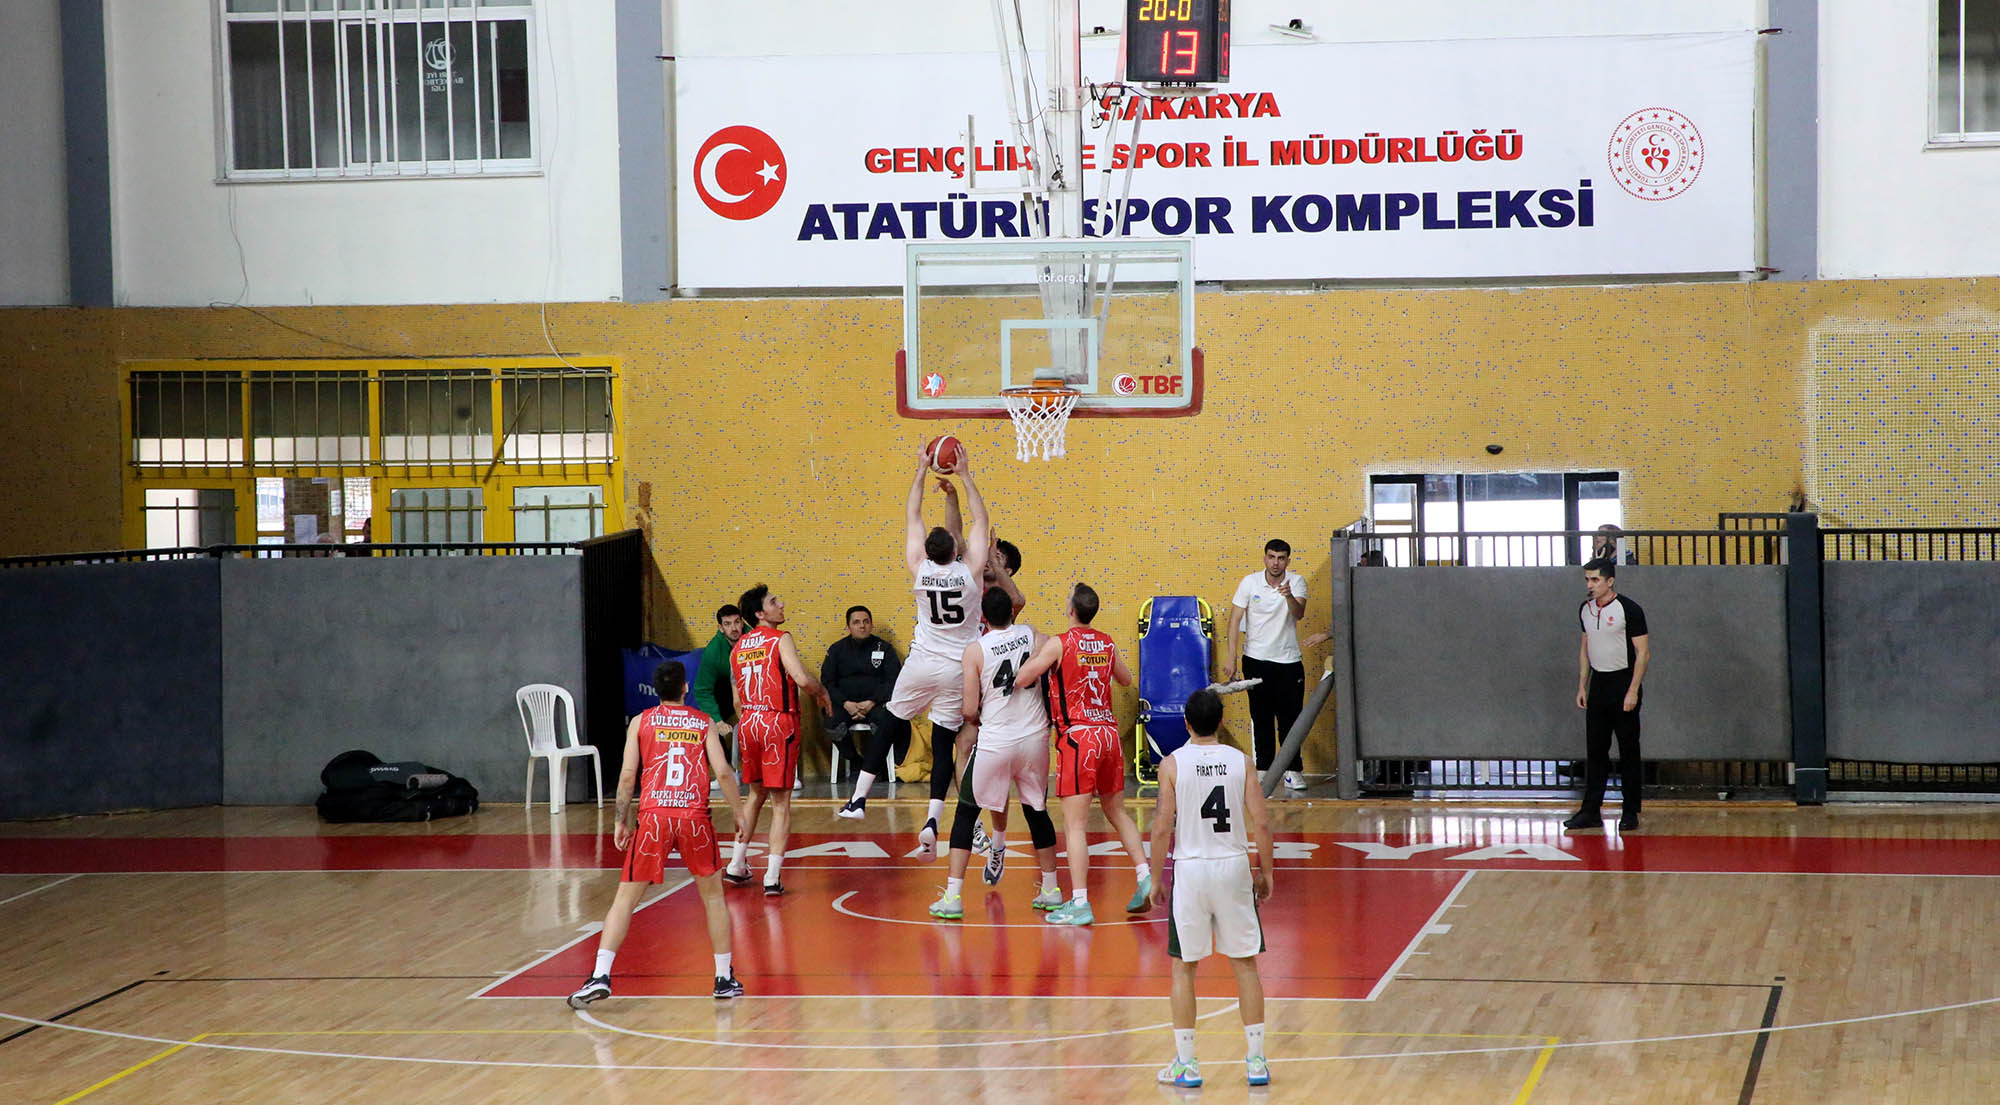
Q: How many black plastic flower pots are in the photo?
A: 0